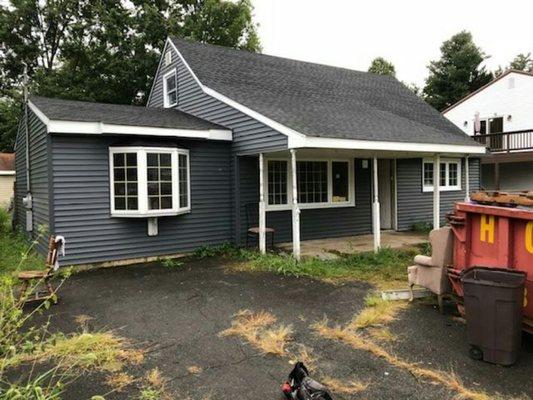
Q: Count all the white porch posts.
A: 5